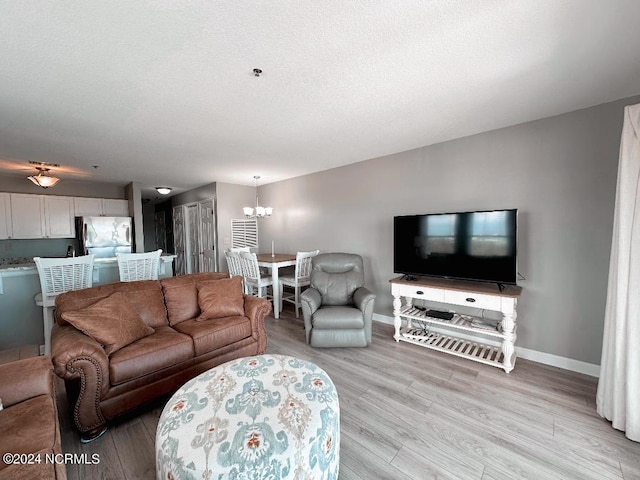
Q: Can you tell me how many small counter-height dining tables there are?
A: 1